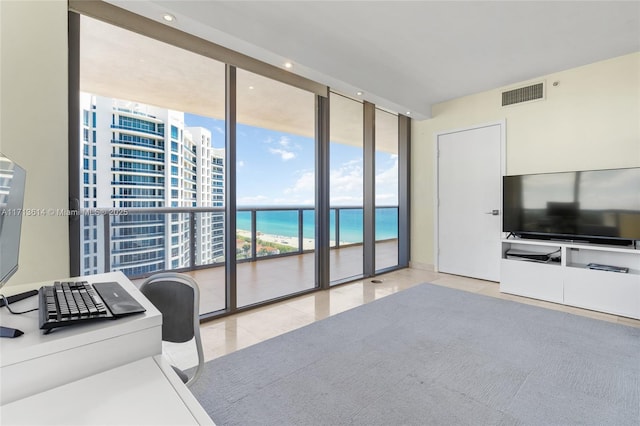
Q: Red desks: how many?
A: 0